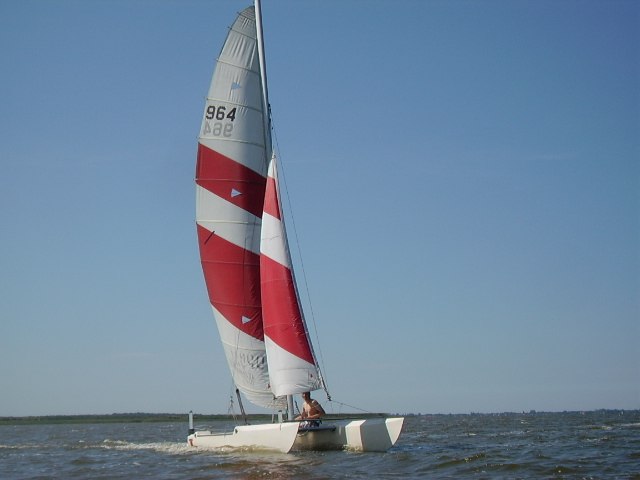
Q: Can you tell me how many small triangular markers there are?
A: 3